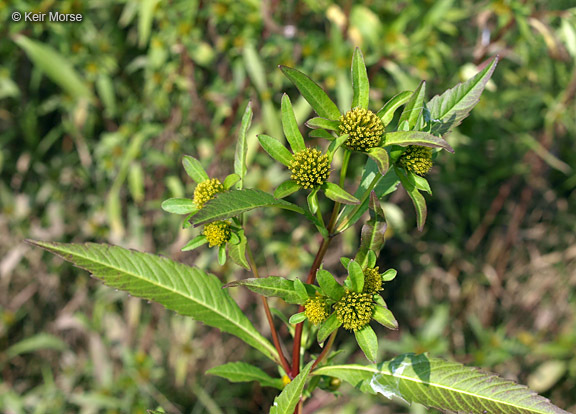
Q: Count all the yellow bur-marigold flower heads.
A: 8